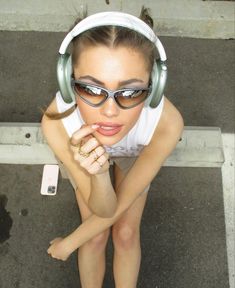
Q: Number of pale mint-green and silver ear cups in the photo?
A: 2